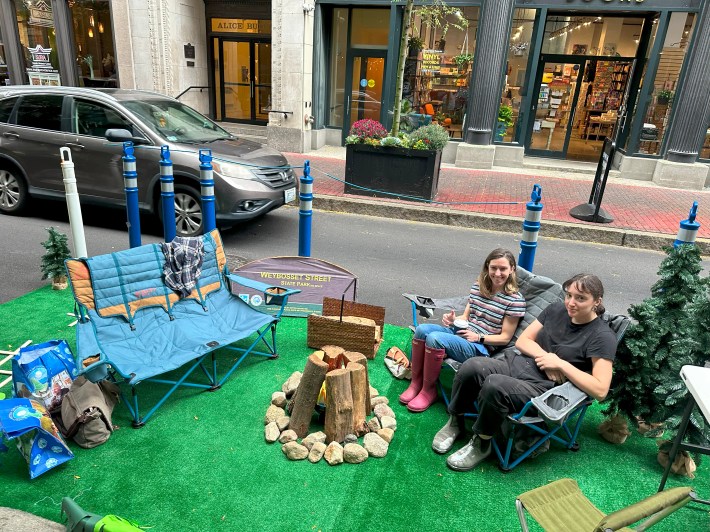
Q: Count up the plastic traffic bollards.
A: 7